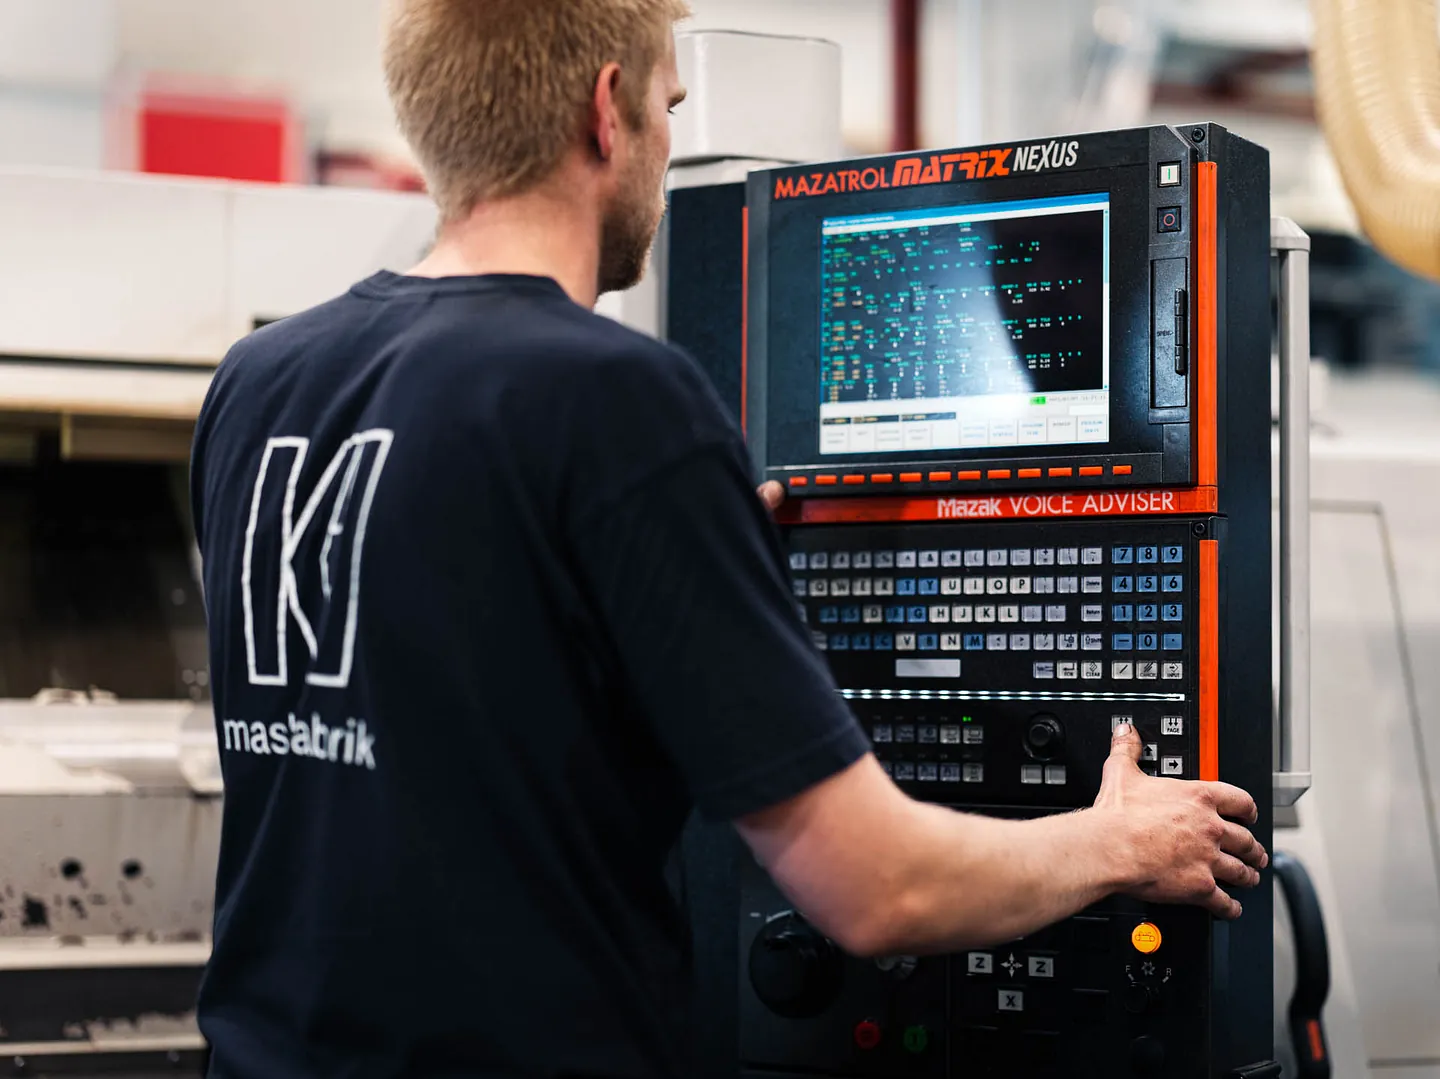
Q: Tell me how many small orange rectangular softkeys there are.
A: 12